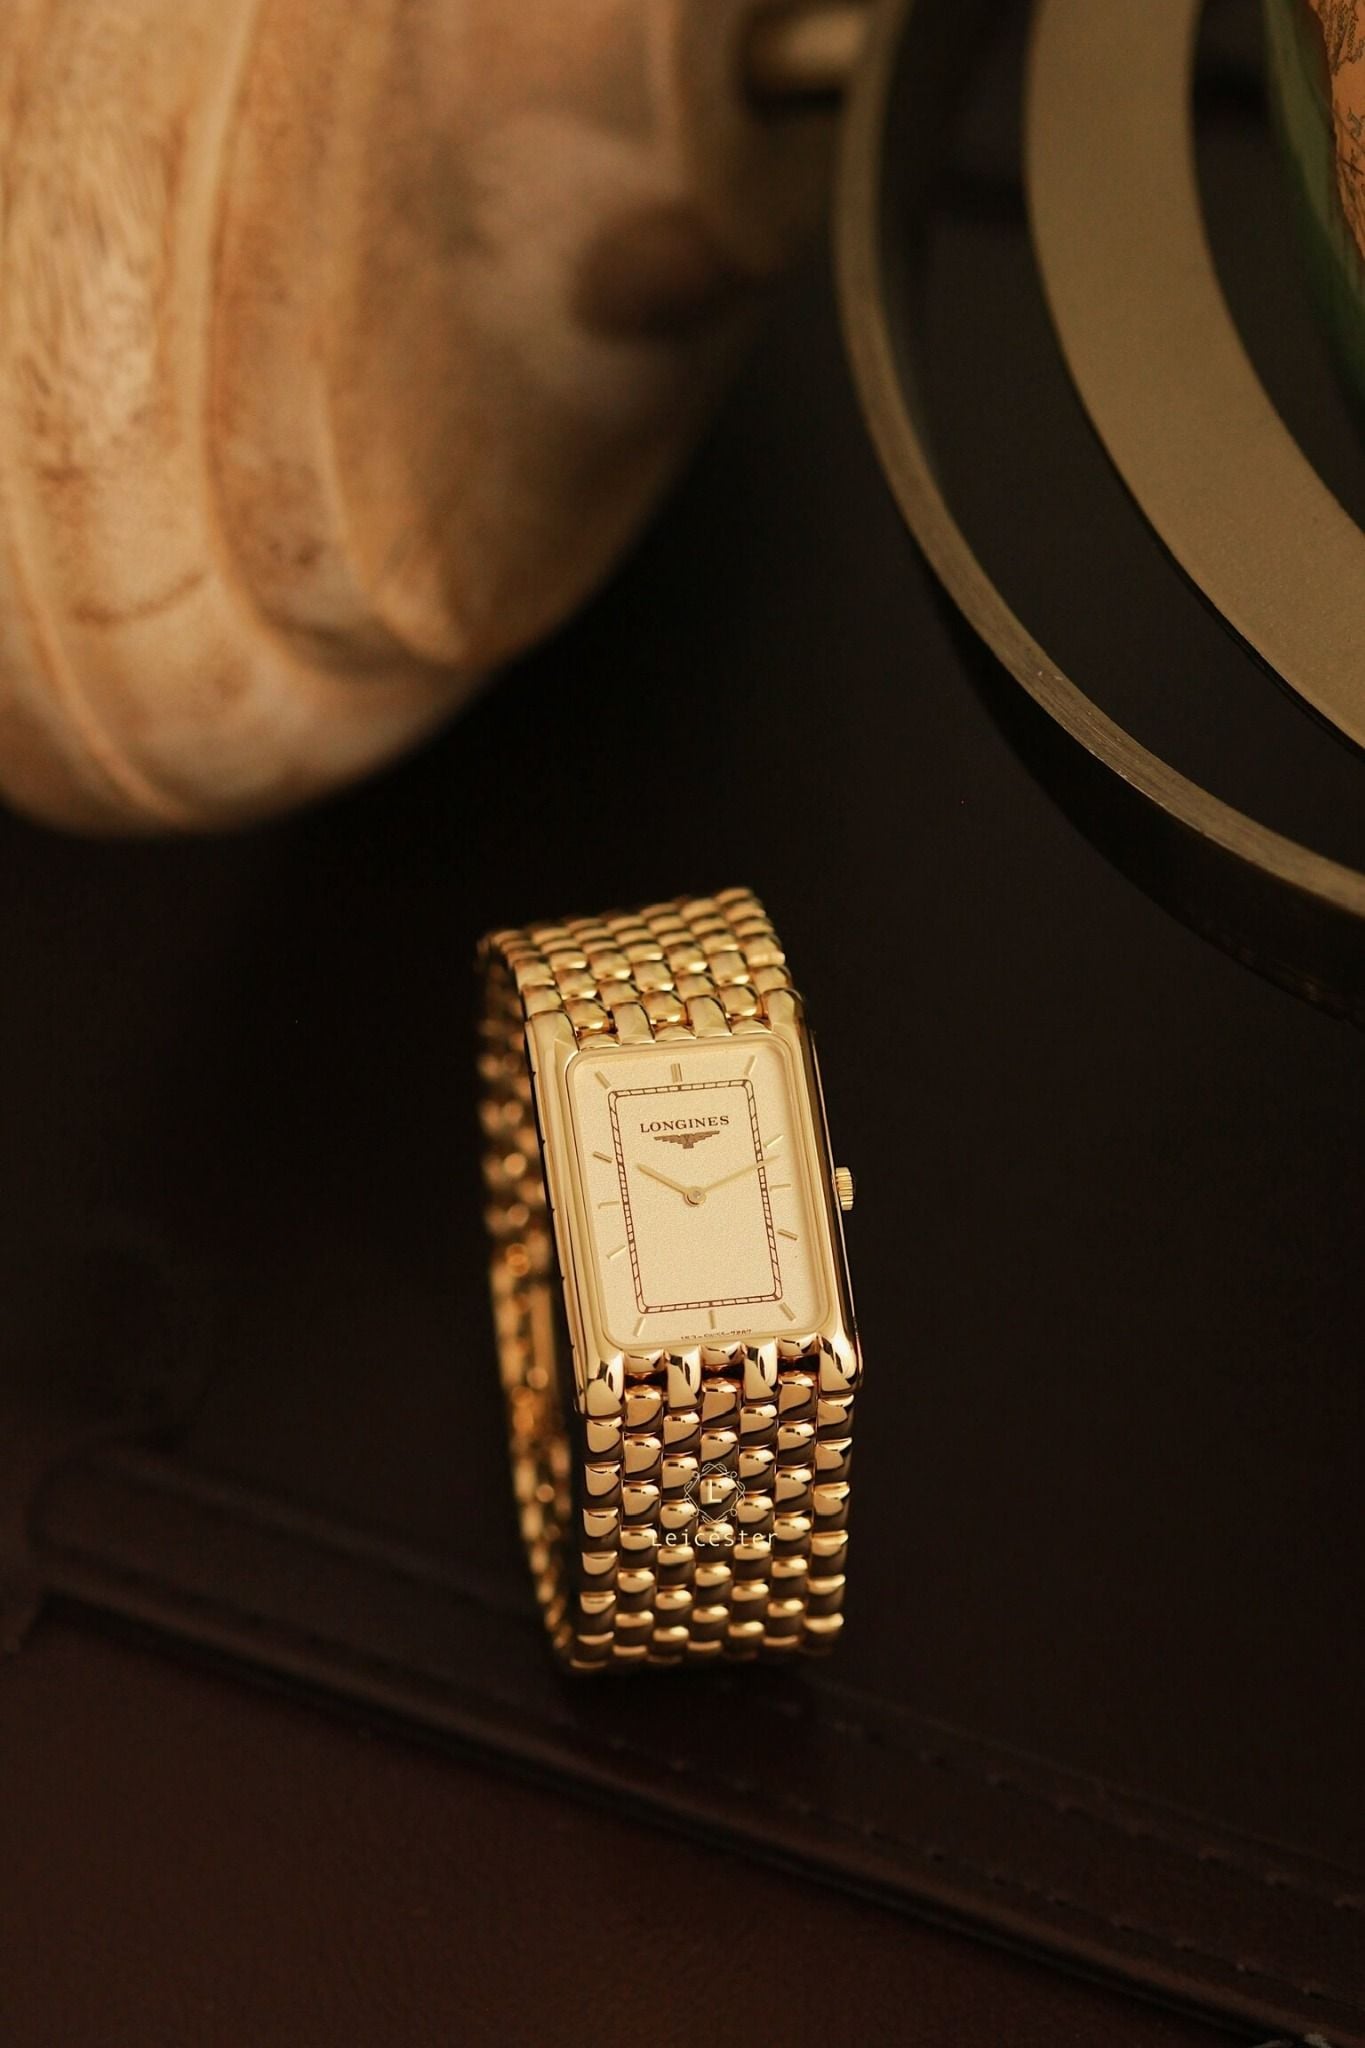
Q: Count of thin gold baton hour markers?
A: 12